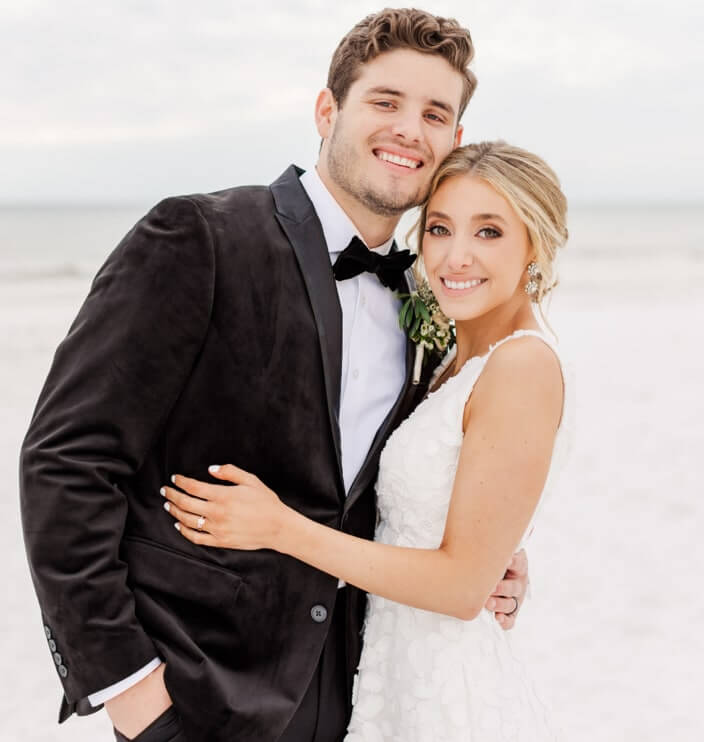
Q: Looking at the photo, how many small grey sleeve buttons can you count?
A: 4